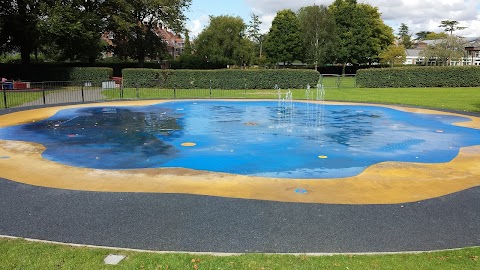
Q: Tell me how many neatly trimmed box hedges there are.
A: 3